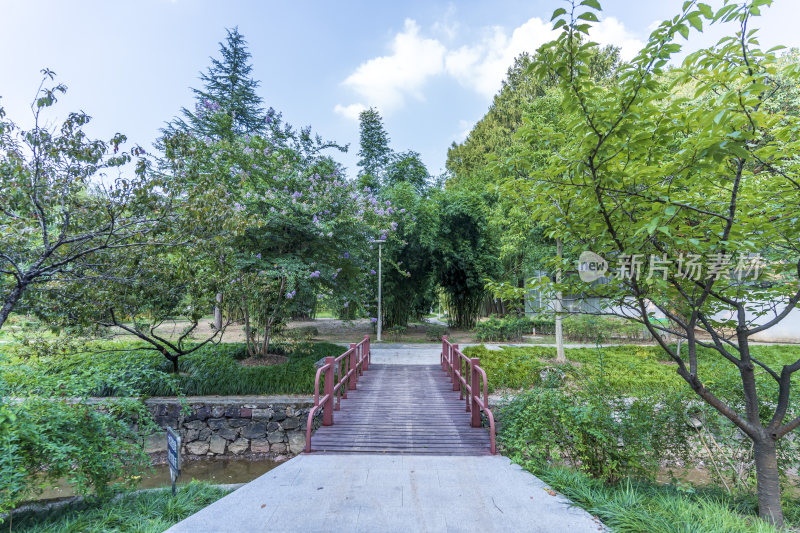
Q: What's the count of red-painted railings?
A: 2